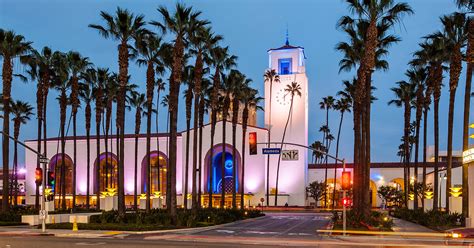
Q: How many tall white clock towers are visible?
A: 1